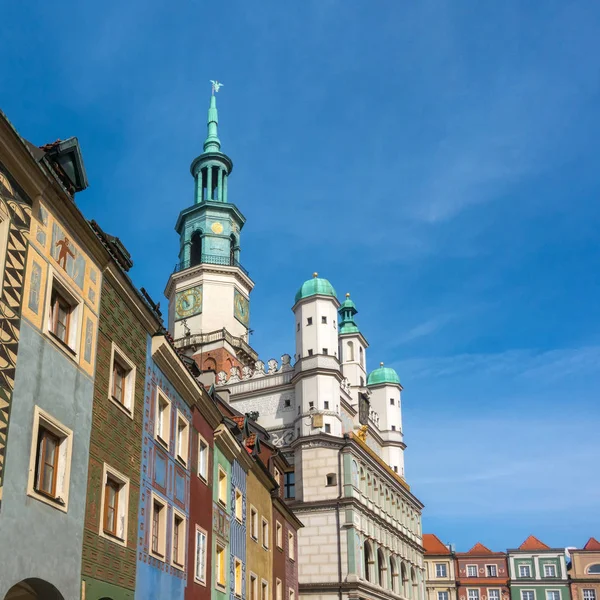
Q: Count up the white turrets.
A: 3